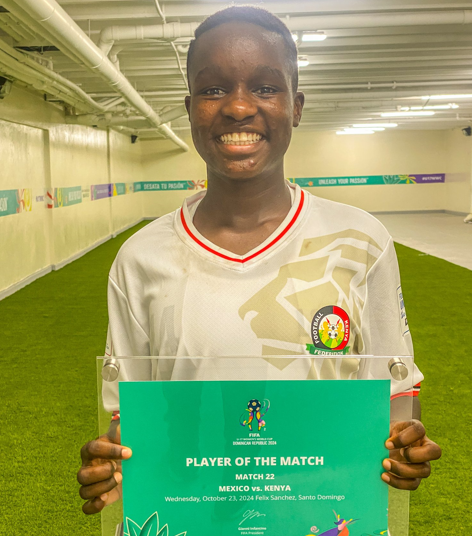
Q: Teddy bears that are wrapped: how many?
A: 0